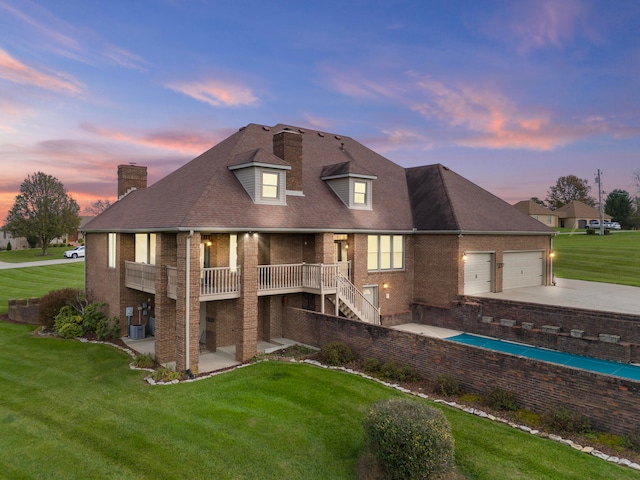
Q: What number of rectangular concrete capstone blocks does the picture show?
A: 6